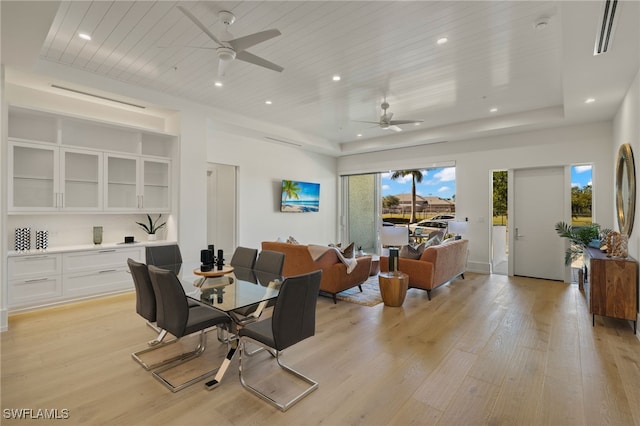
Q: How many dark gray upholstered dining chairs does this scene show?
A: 6